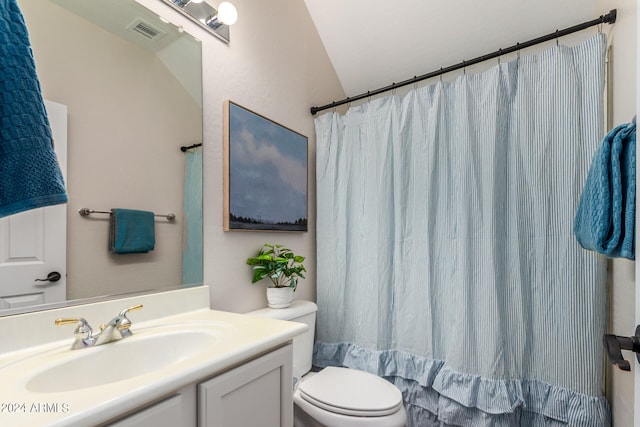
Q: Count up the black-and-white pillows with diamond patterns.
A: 0